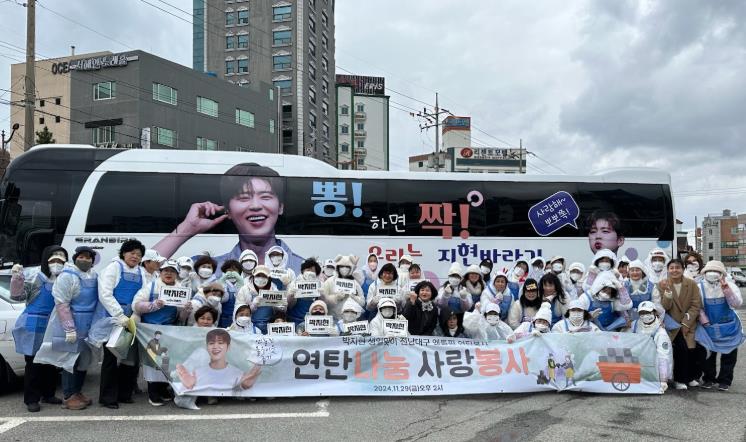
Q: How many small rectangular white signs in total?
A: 11